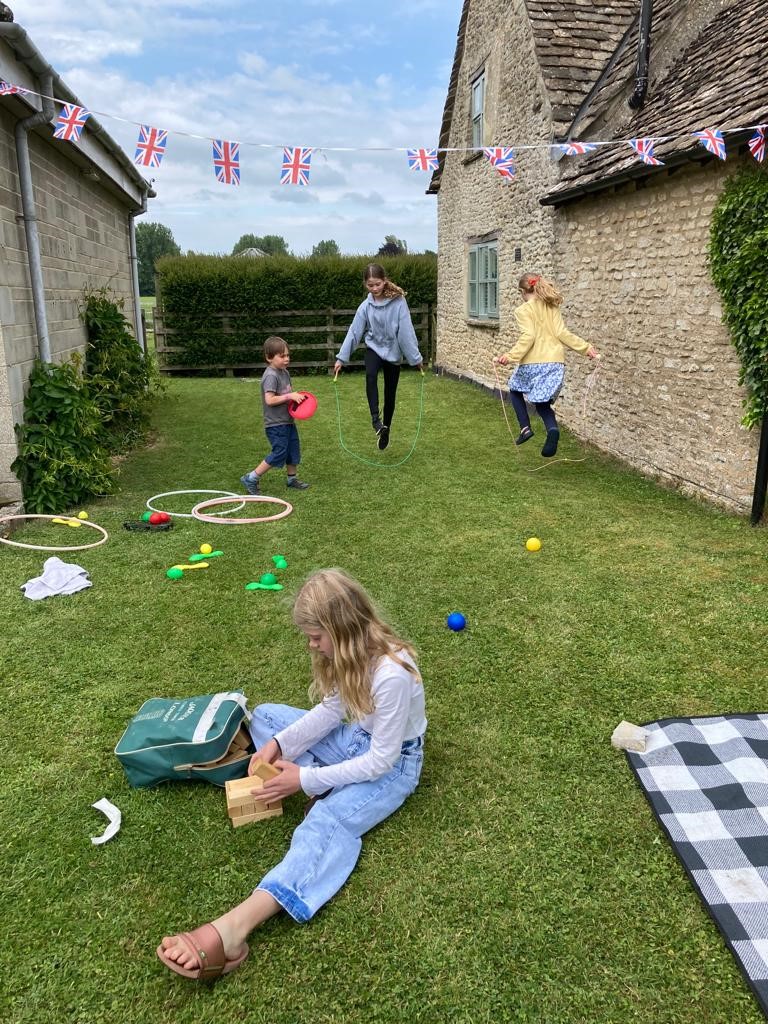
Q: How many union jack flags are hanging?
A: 11